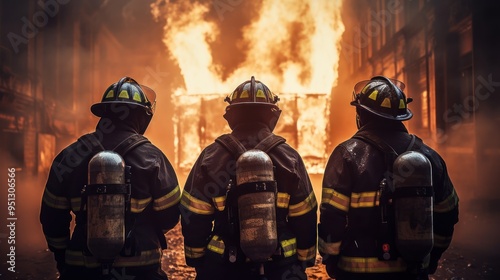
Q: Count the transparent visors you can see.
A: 2